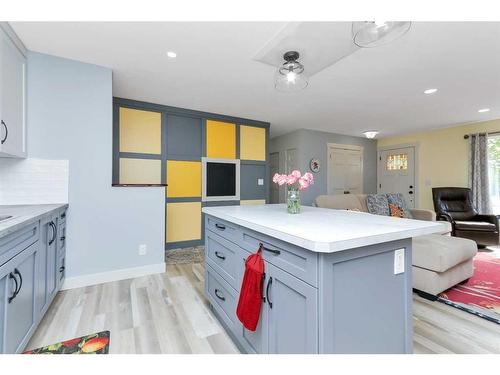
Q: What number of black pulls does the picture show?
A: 14